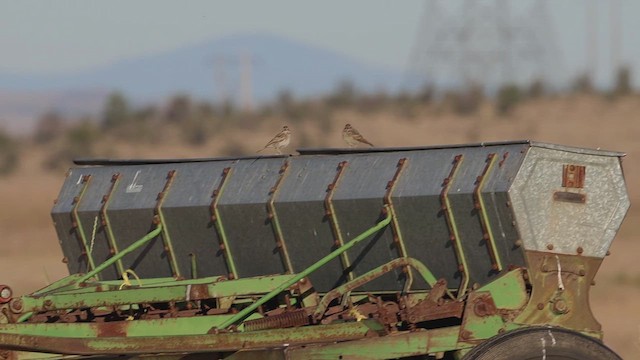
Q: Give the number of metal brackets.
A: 9